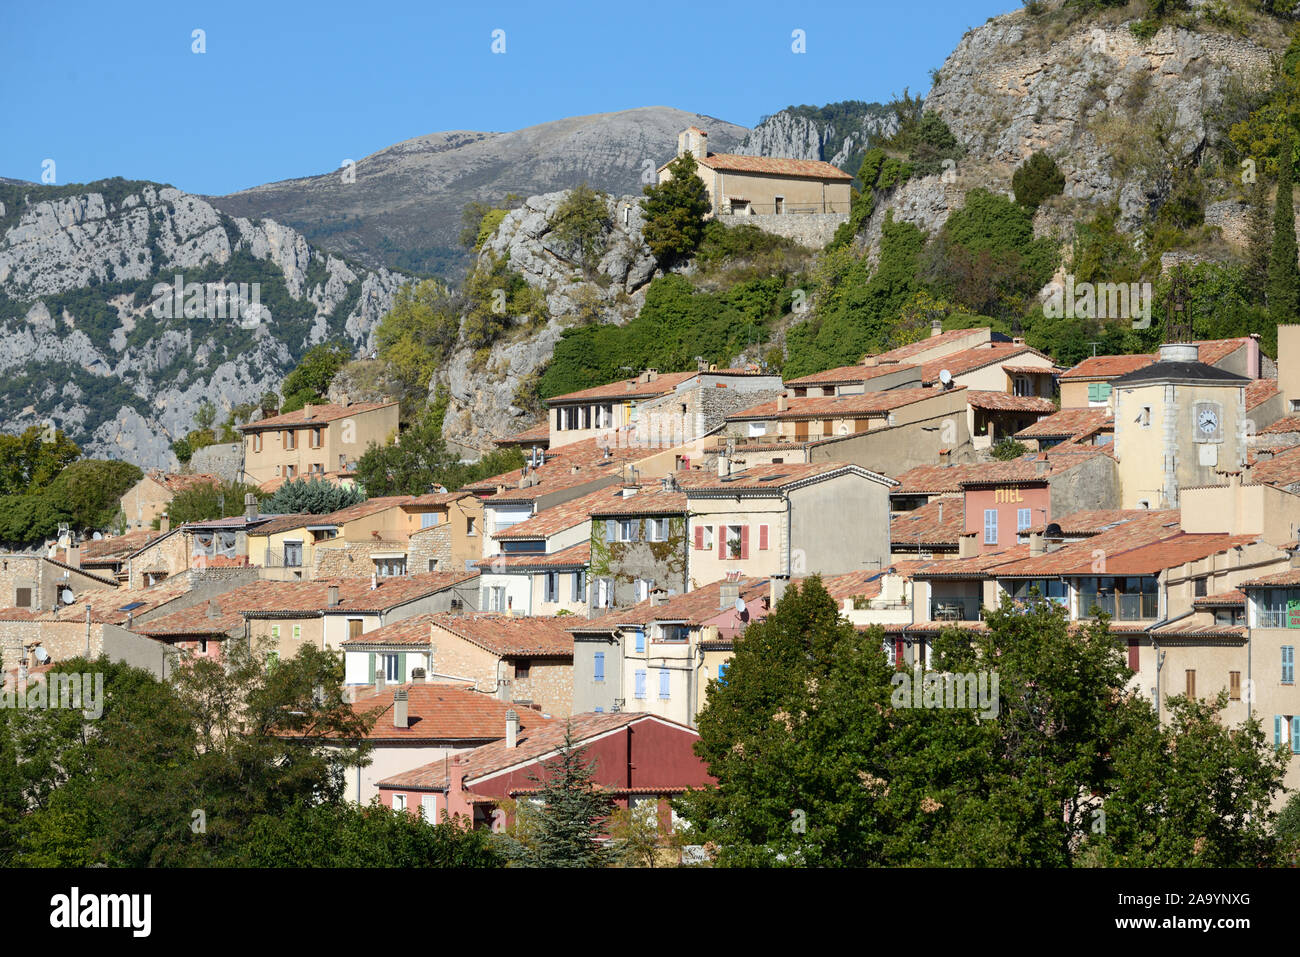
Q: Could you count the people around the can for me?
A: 0